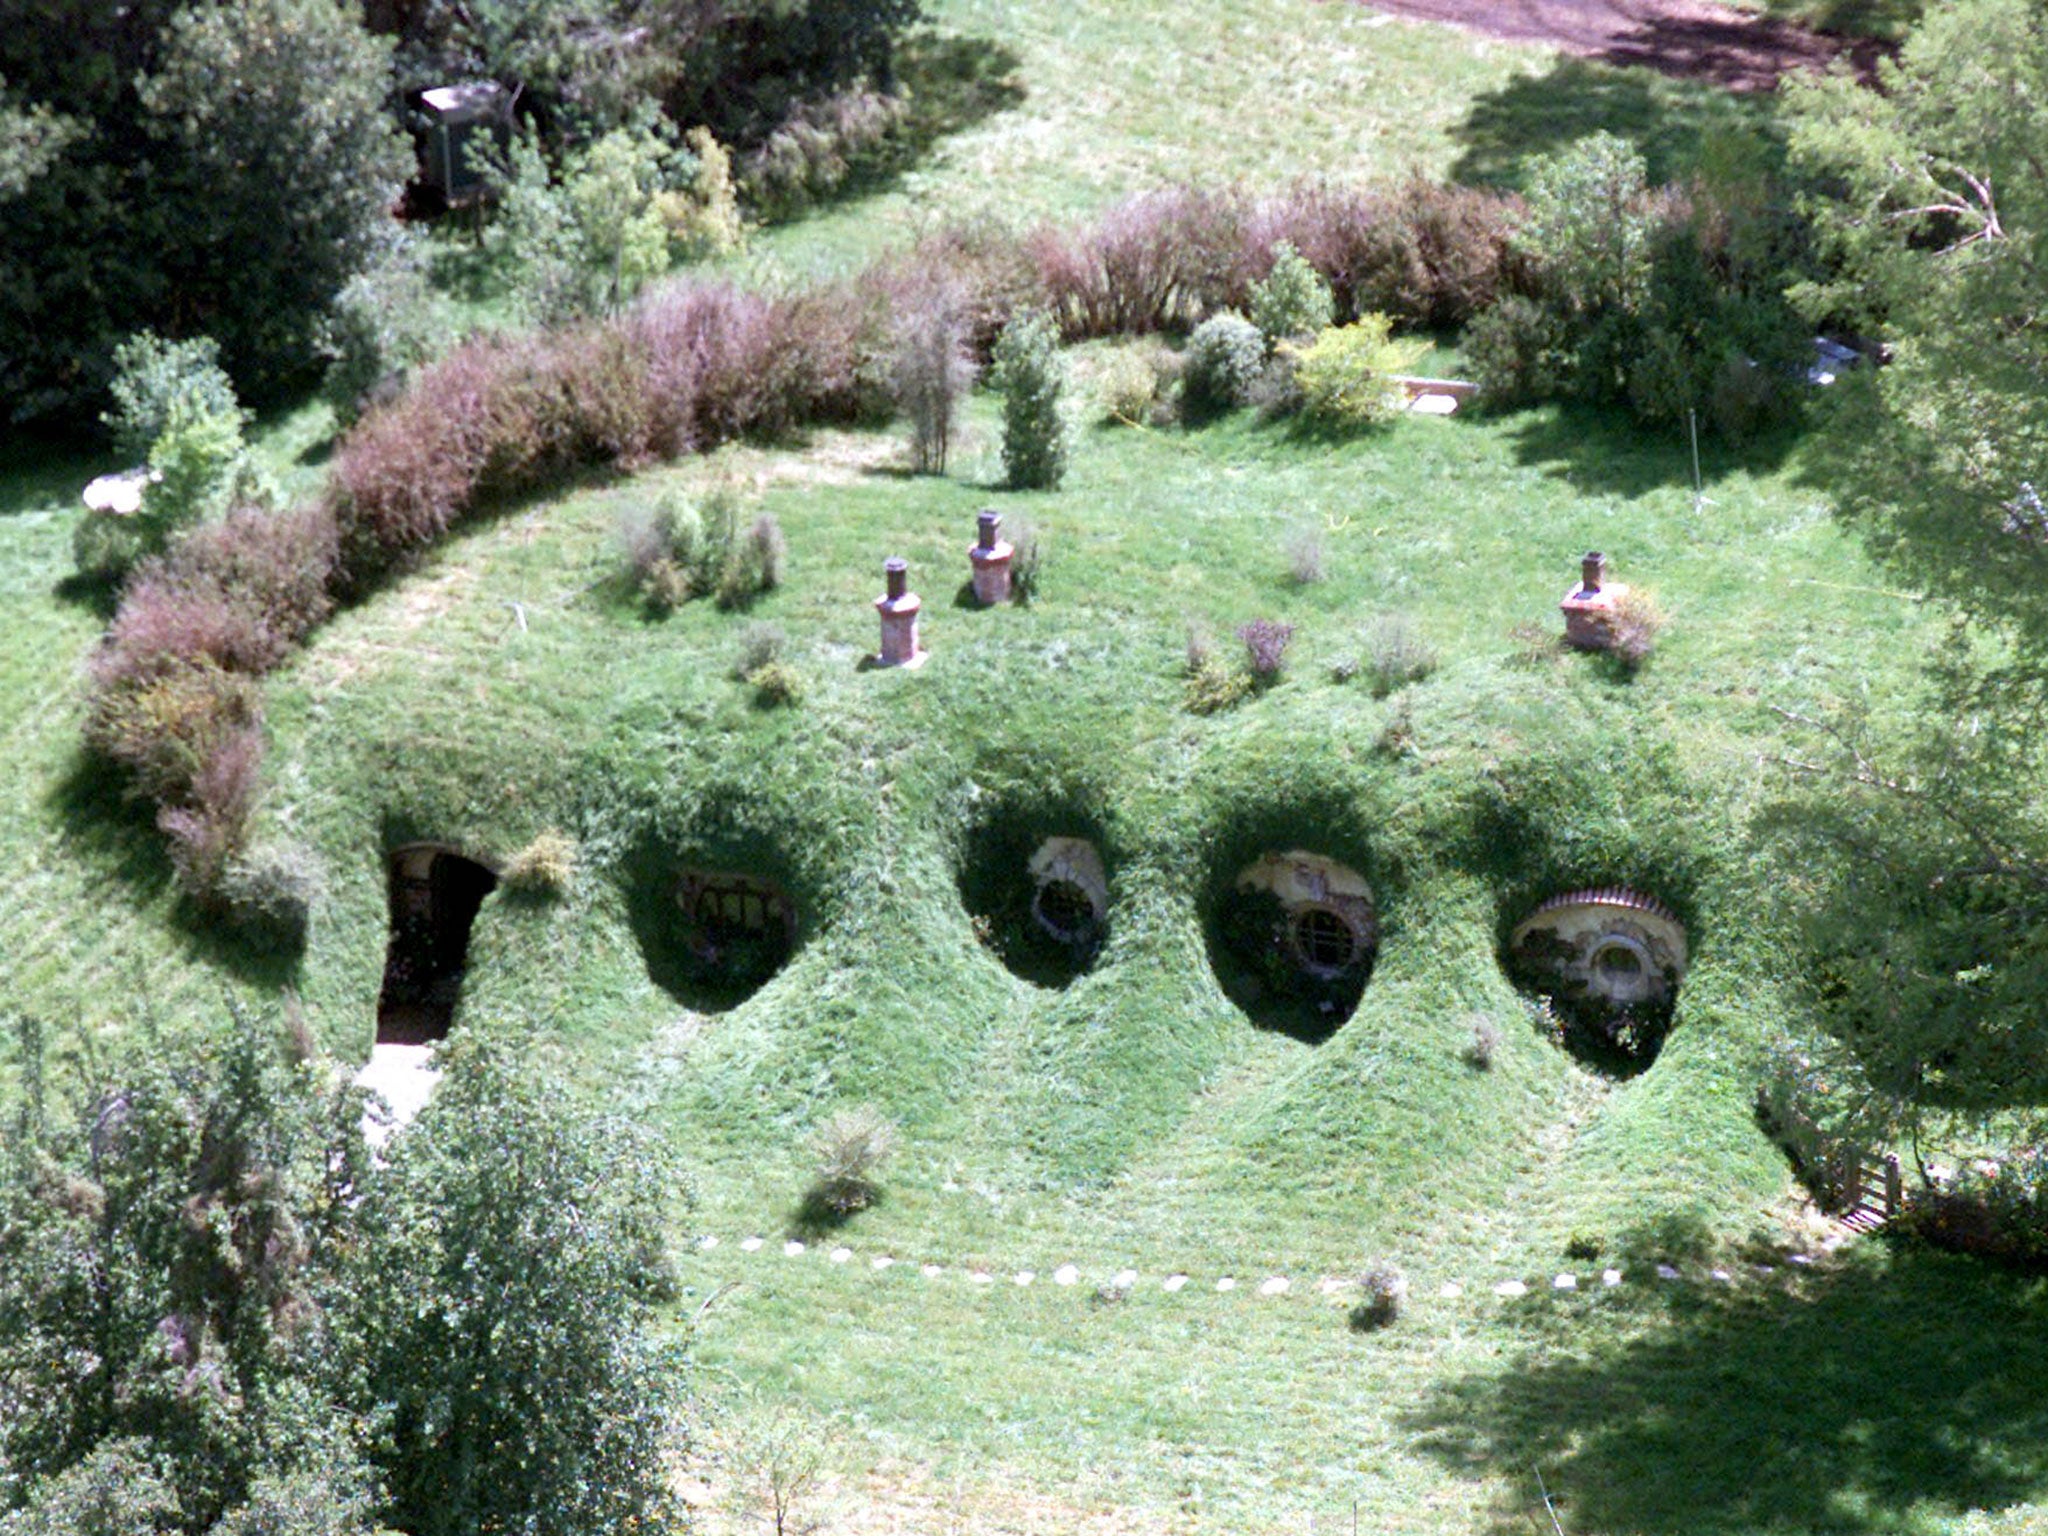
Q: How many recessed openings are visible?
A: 5